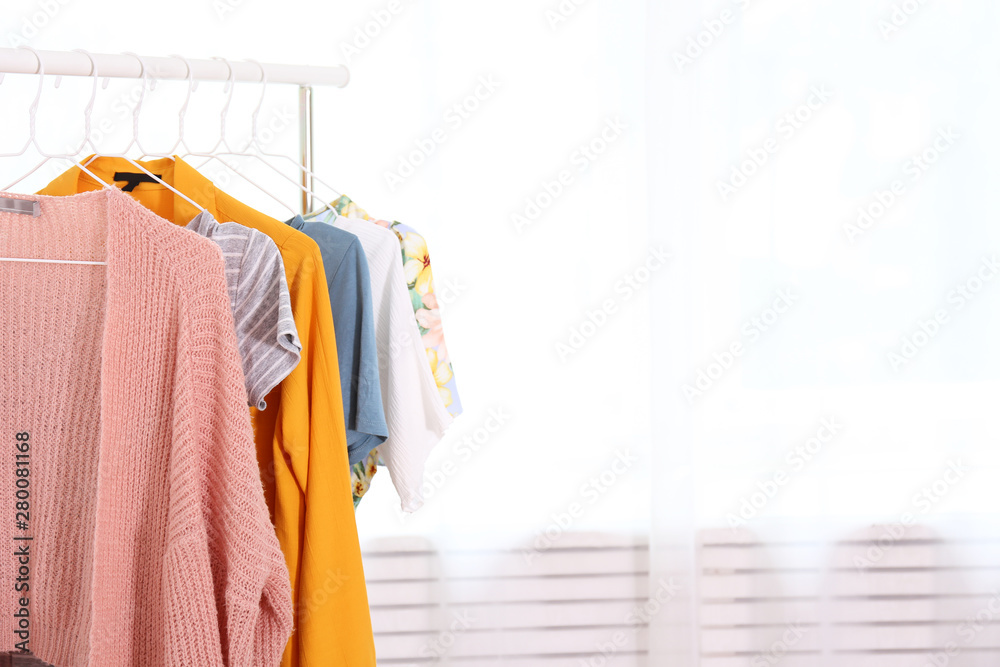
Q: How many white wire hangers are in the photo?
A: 6